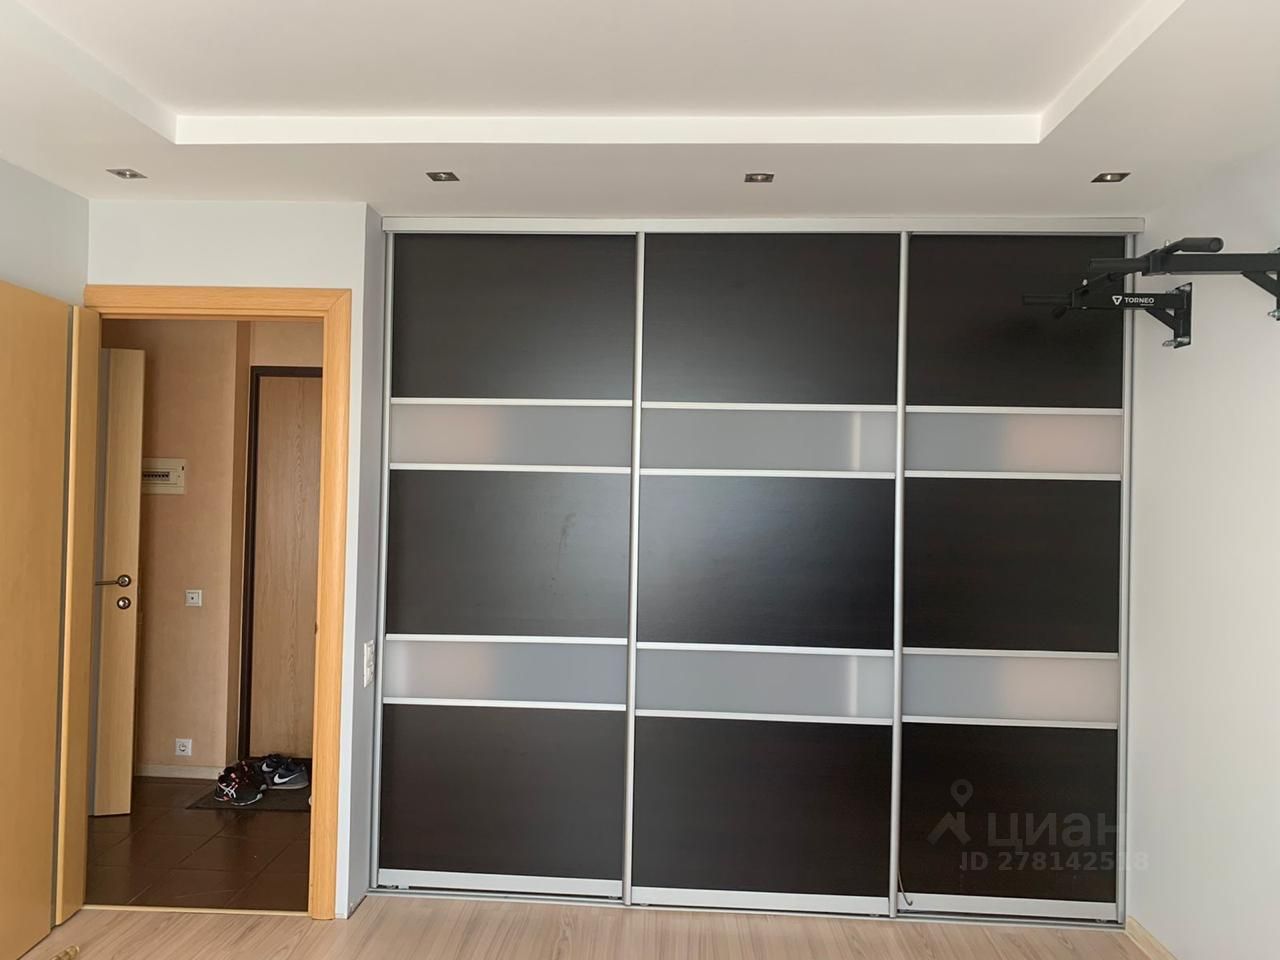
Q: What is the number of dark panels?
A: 9